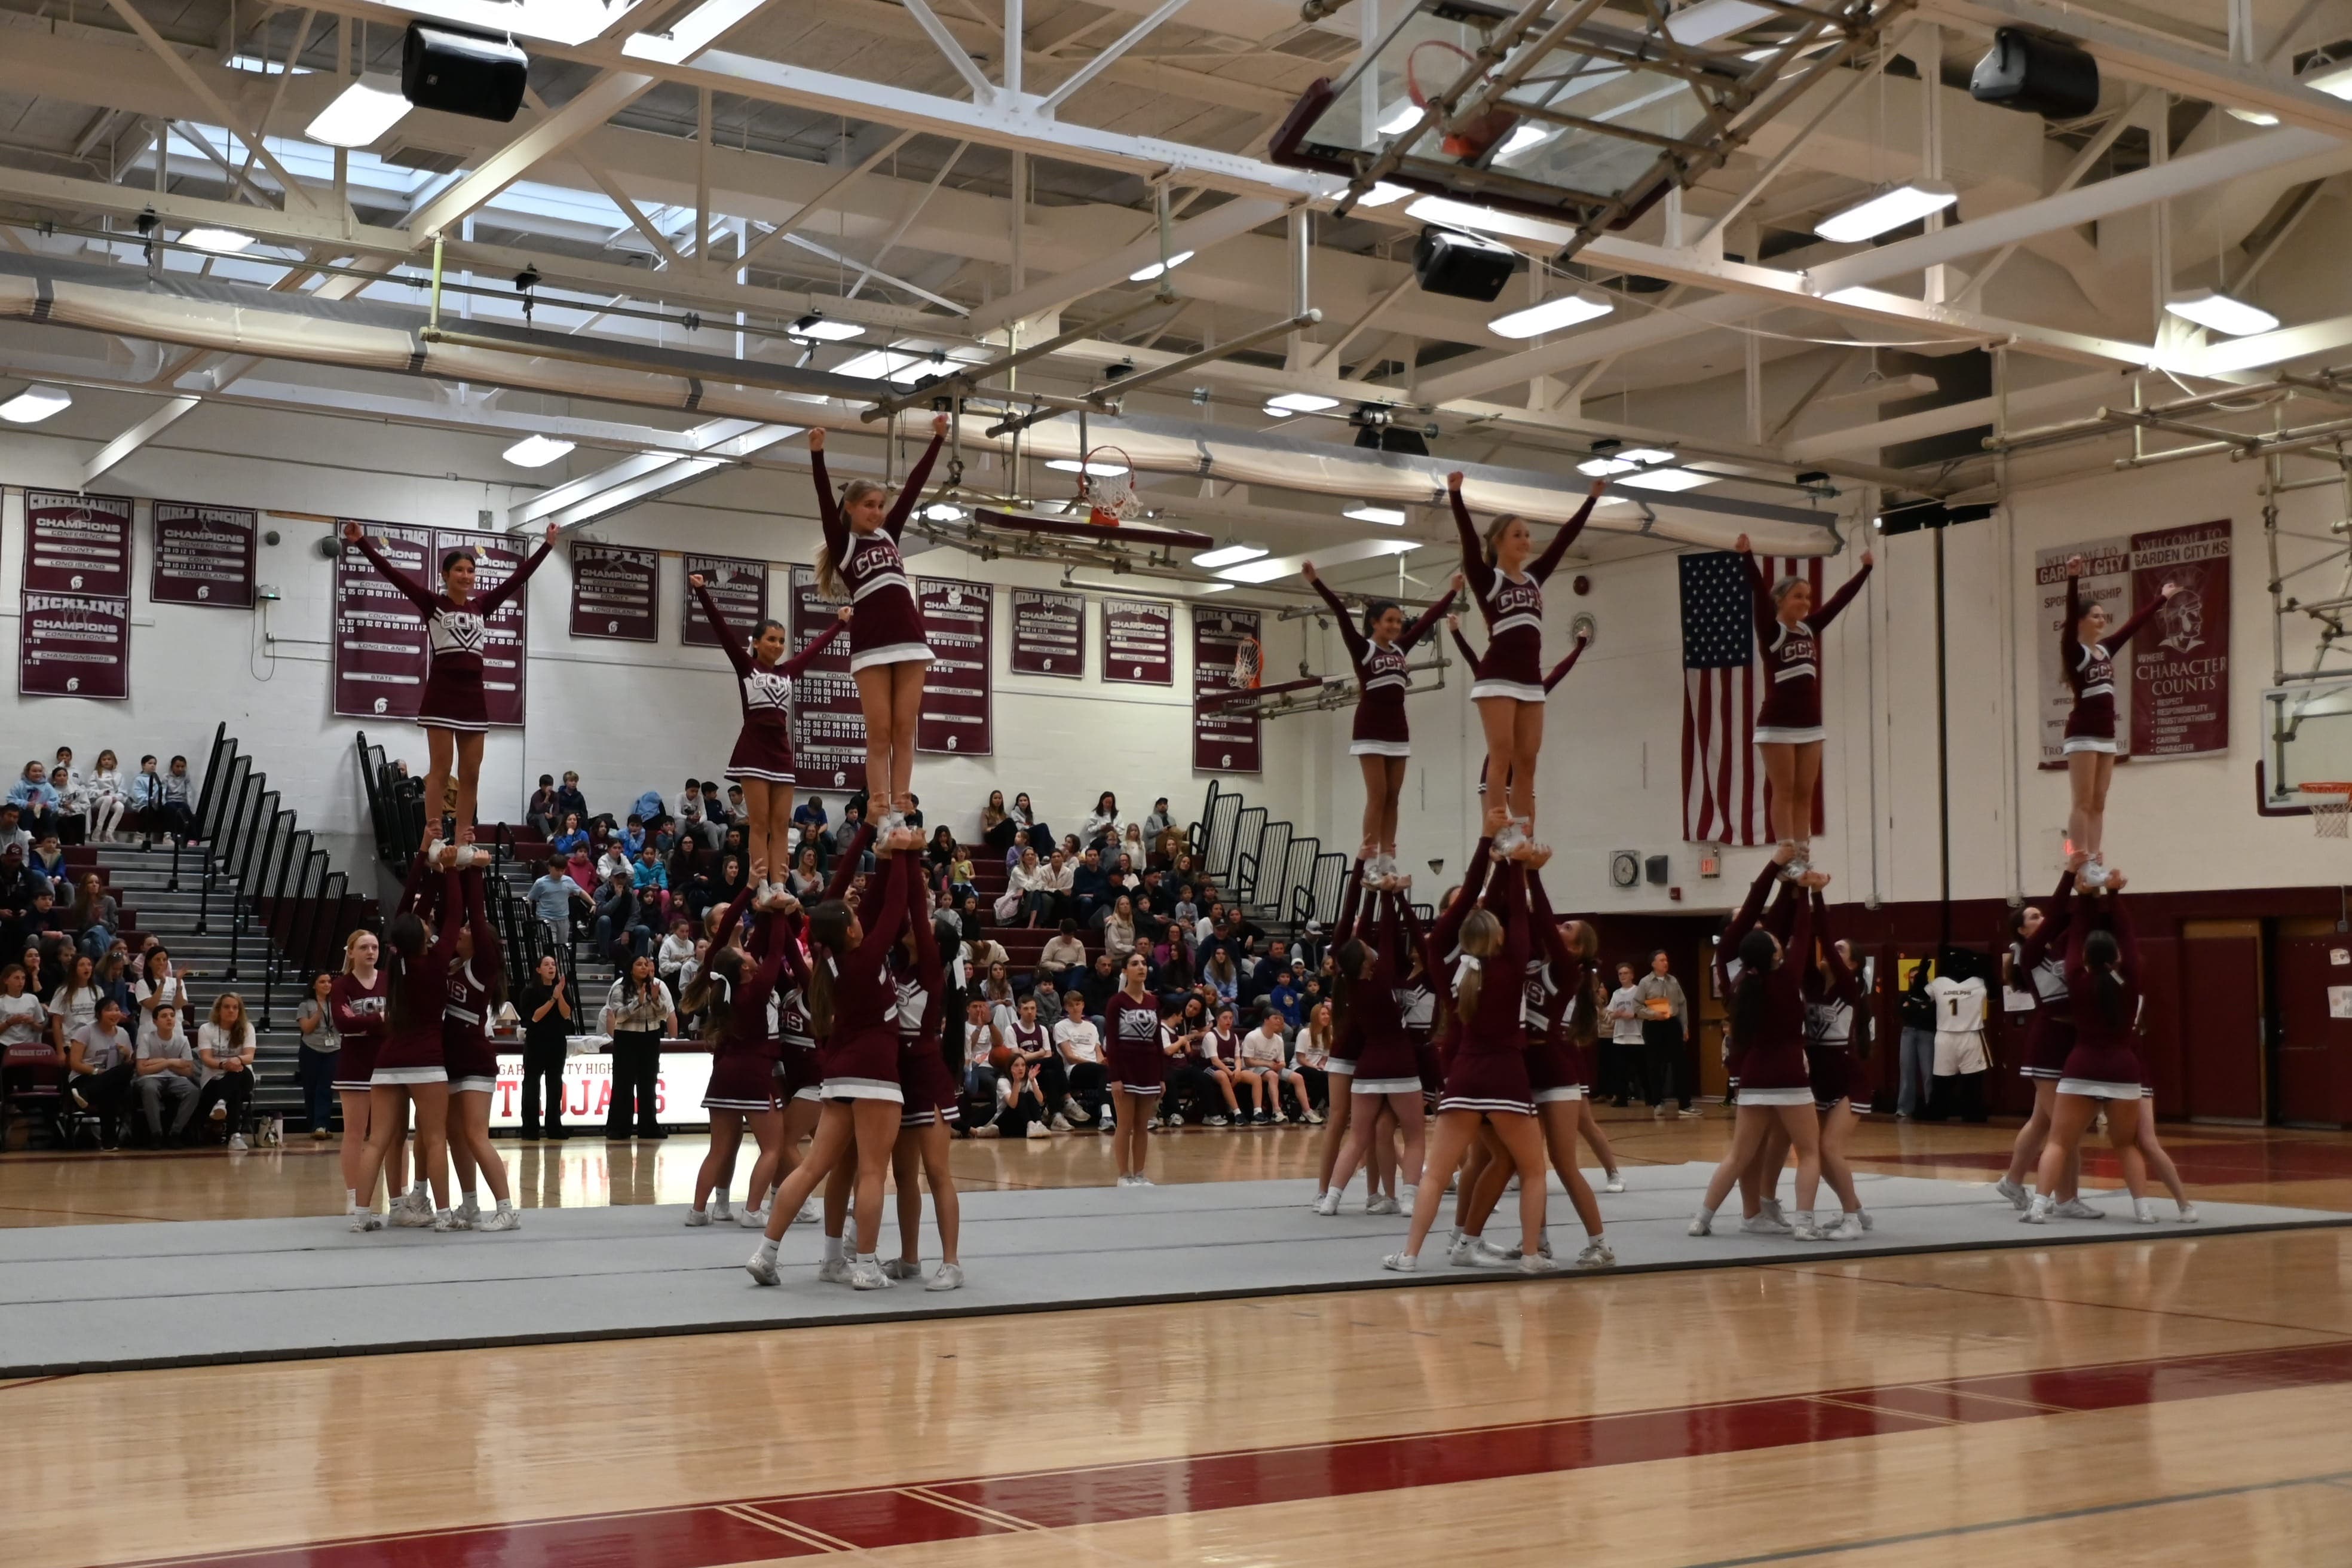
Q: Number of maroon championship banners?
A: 12